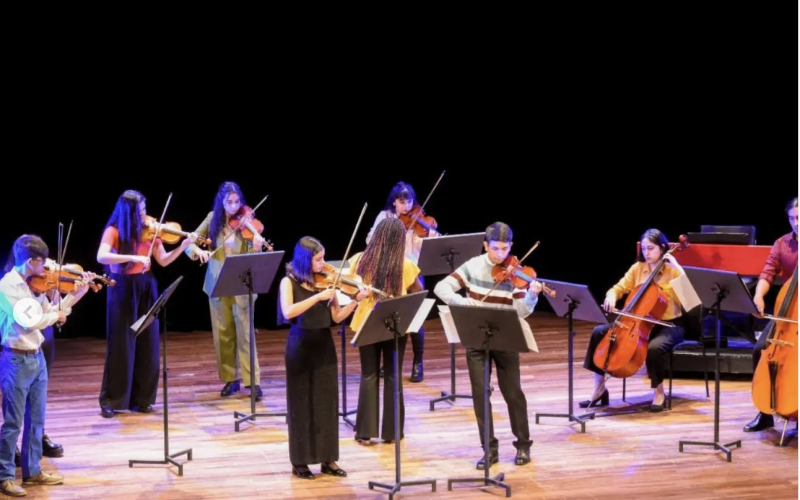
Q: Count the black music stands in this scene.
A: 8